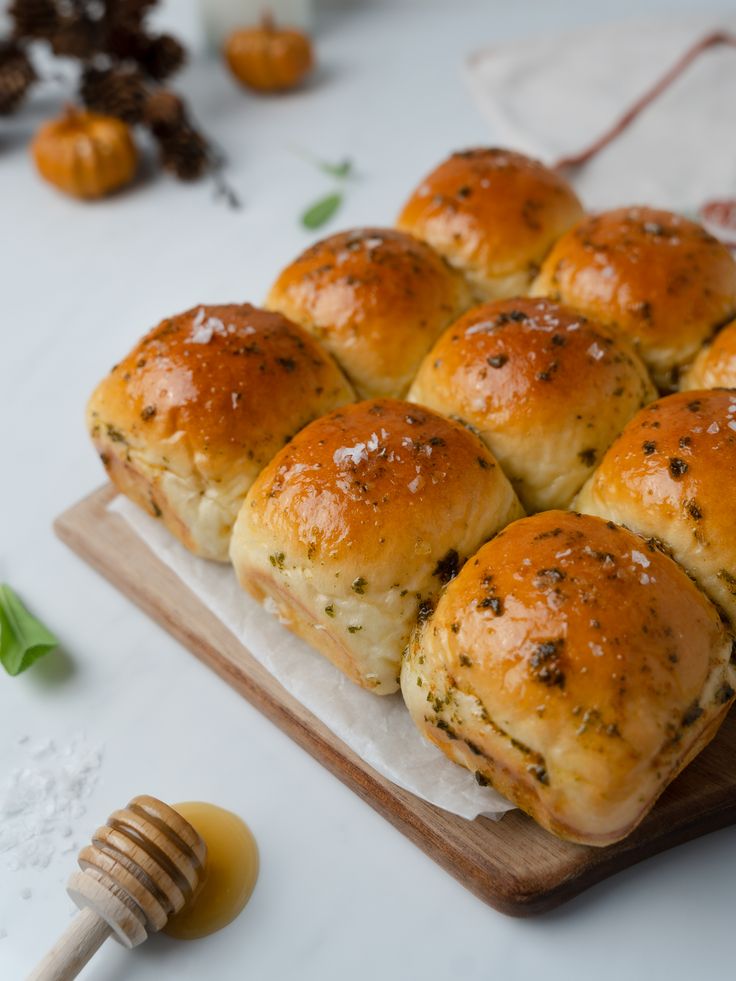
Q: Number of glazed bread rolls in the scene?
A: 9